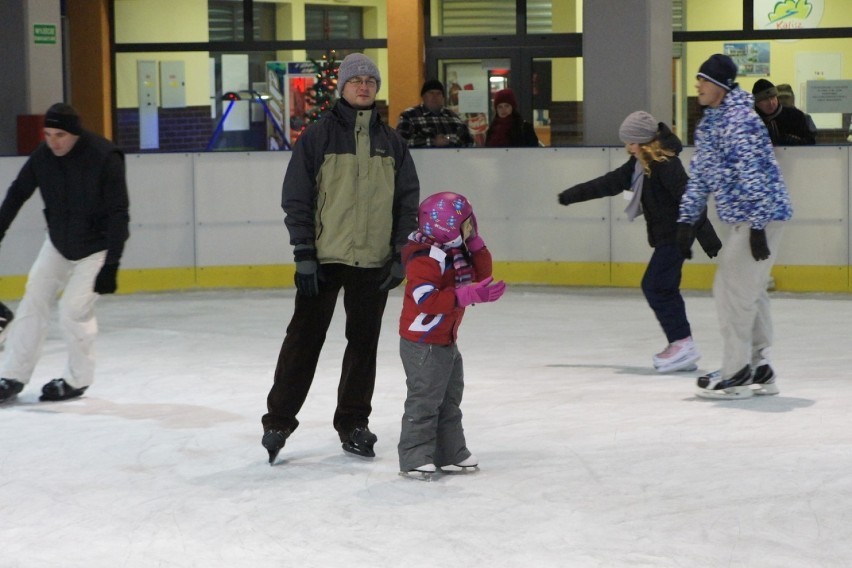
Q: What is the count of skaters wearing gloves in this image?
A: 5